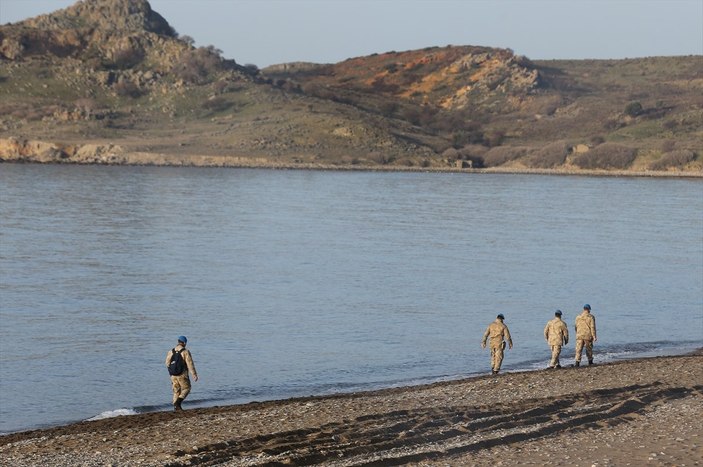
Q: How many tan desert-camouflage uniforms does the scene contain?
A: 4